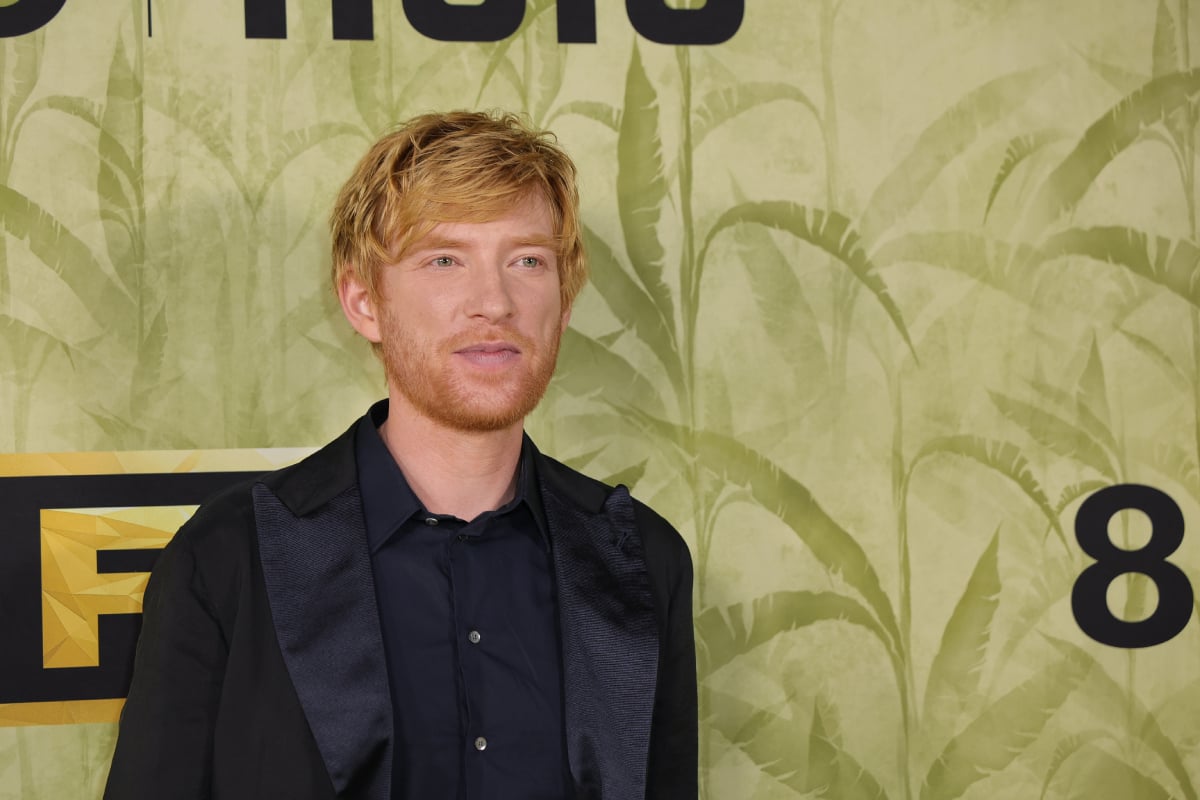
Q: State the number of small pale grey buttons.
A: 3